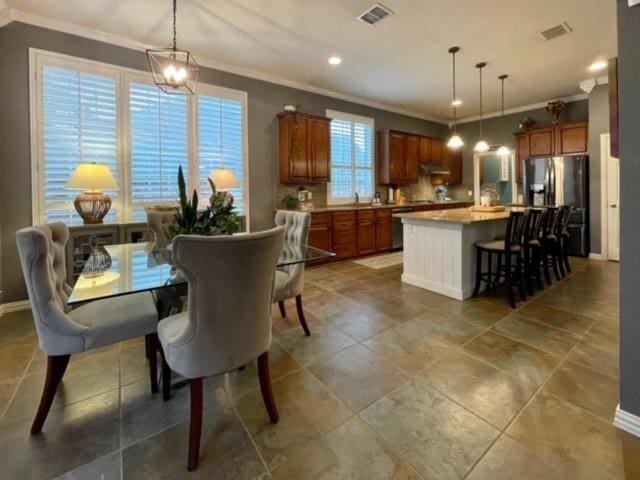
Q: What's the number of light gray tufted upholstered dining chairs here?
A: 4